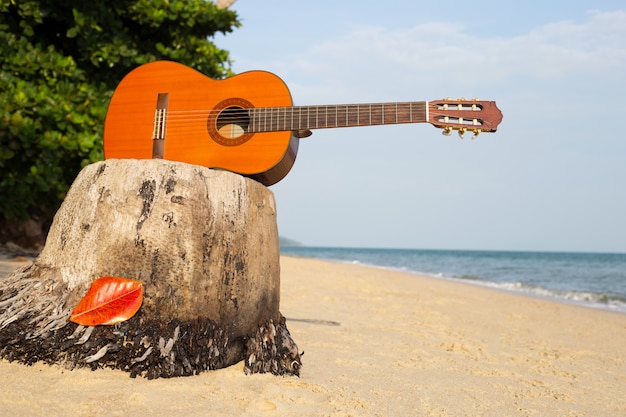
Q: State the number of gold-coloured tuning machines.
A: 6